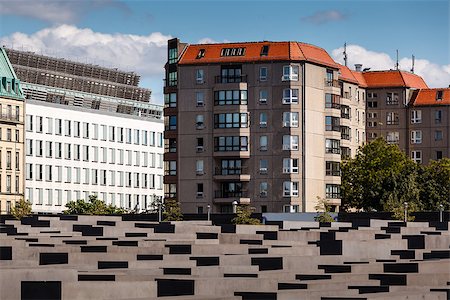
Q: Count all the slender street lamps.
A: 5